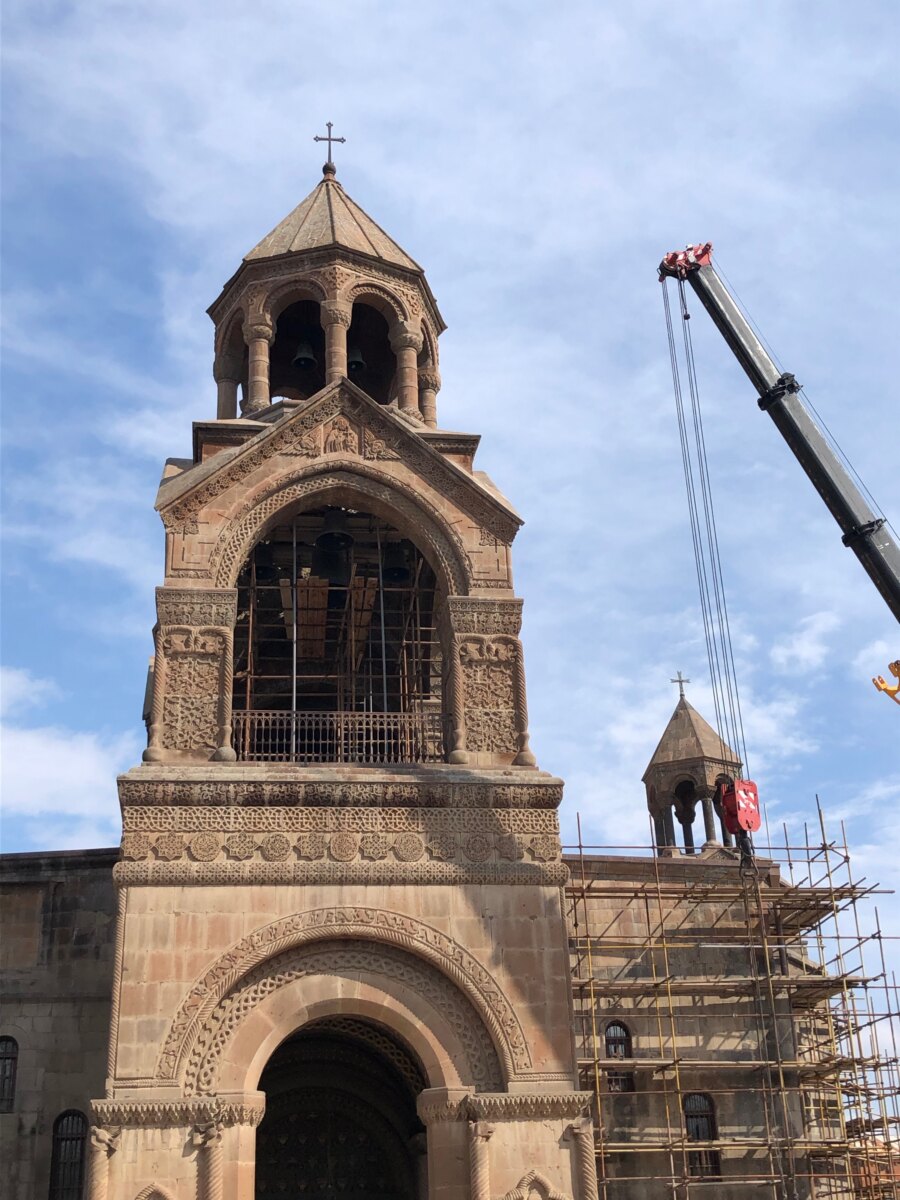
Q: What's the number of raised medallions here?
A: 13